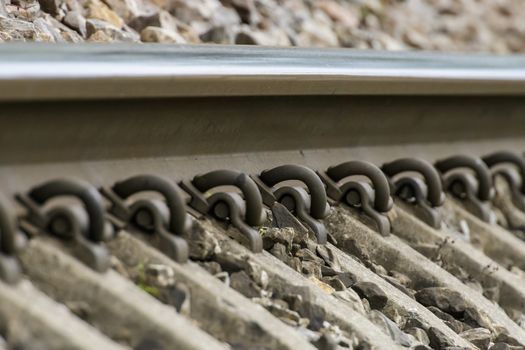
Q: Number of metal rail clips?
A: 9